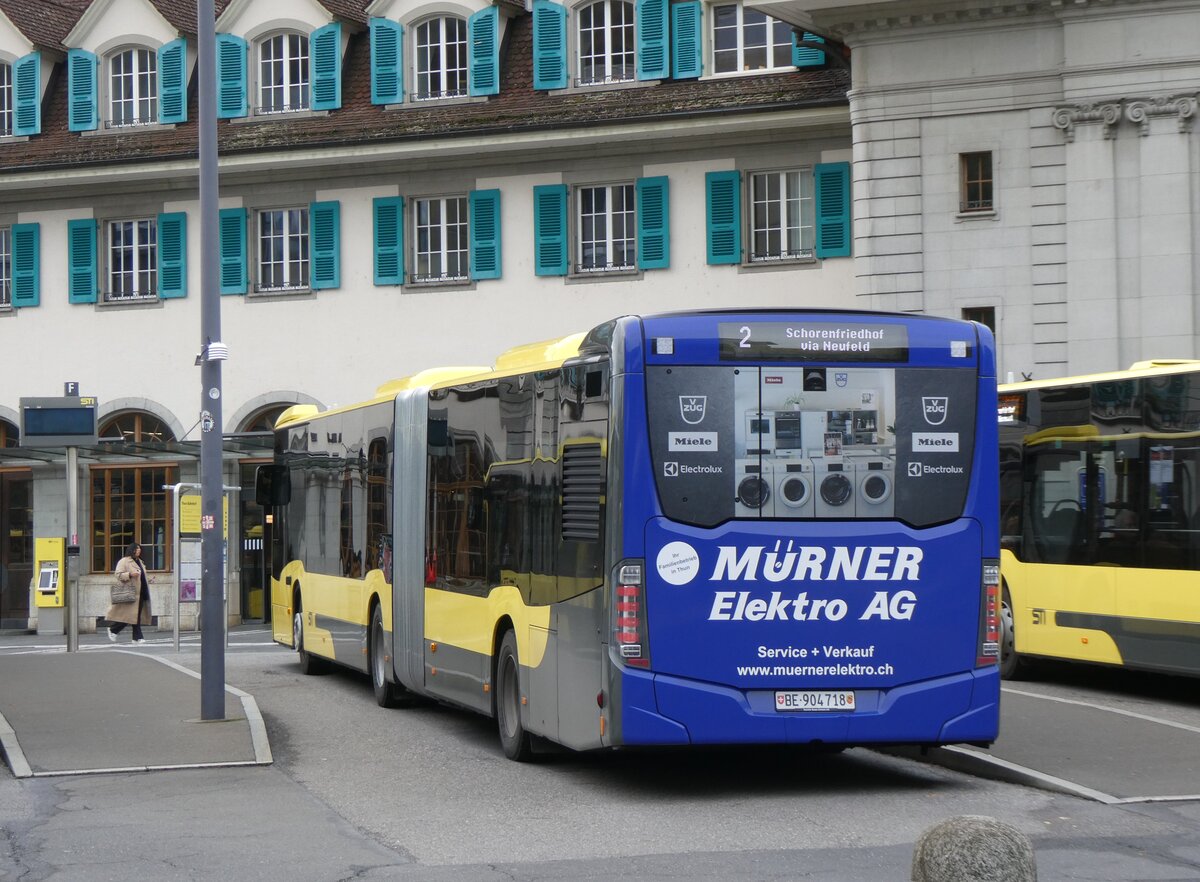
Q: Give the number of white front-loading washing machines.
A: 4